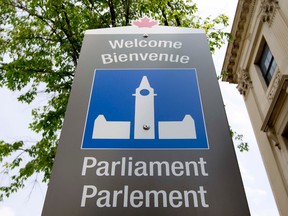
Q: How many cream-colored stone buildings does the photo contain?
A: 1